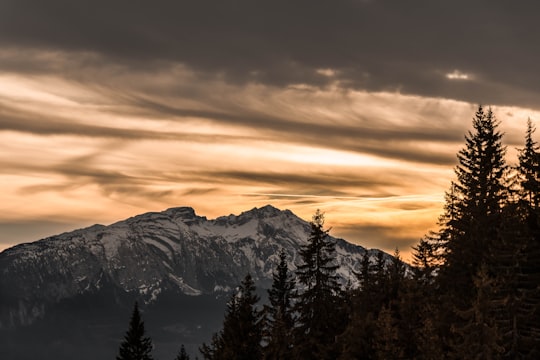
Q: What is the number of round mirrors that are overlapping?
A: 0